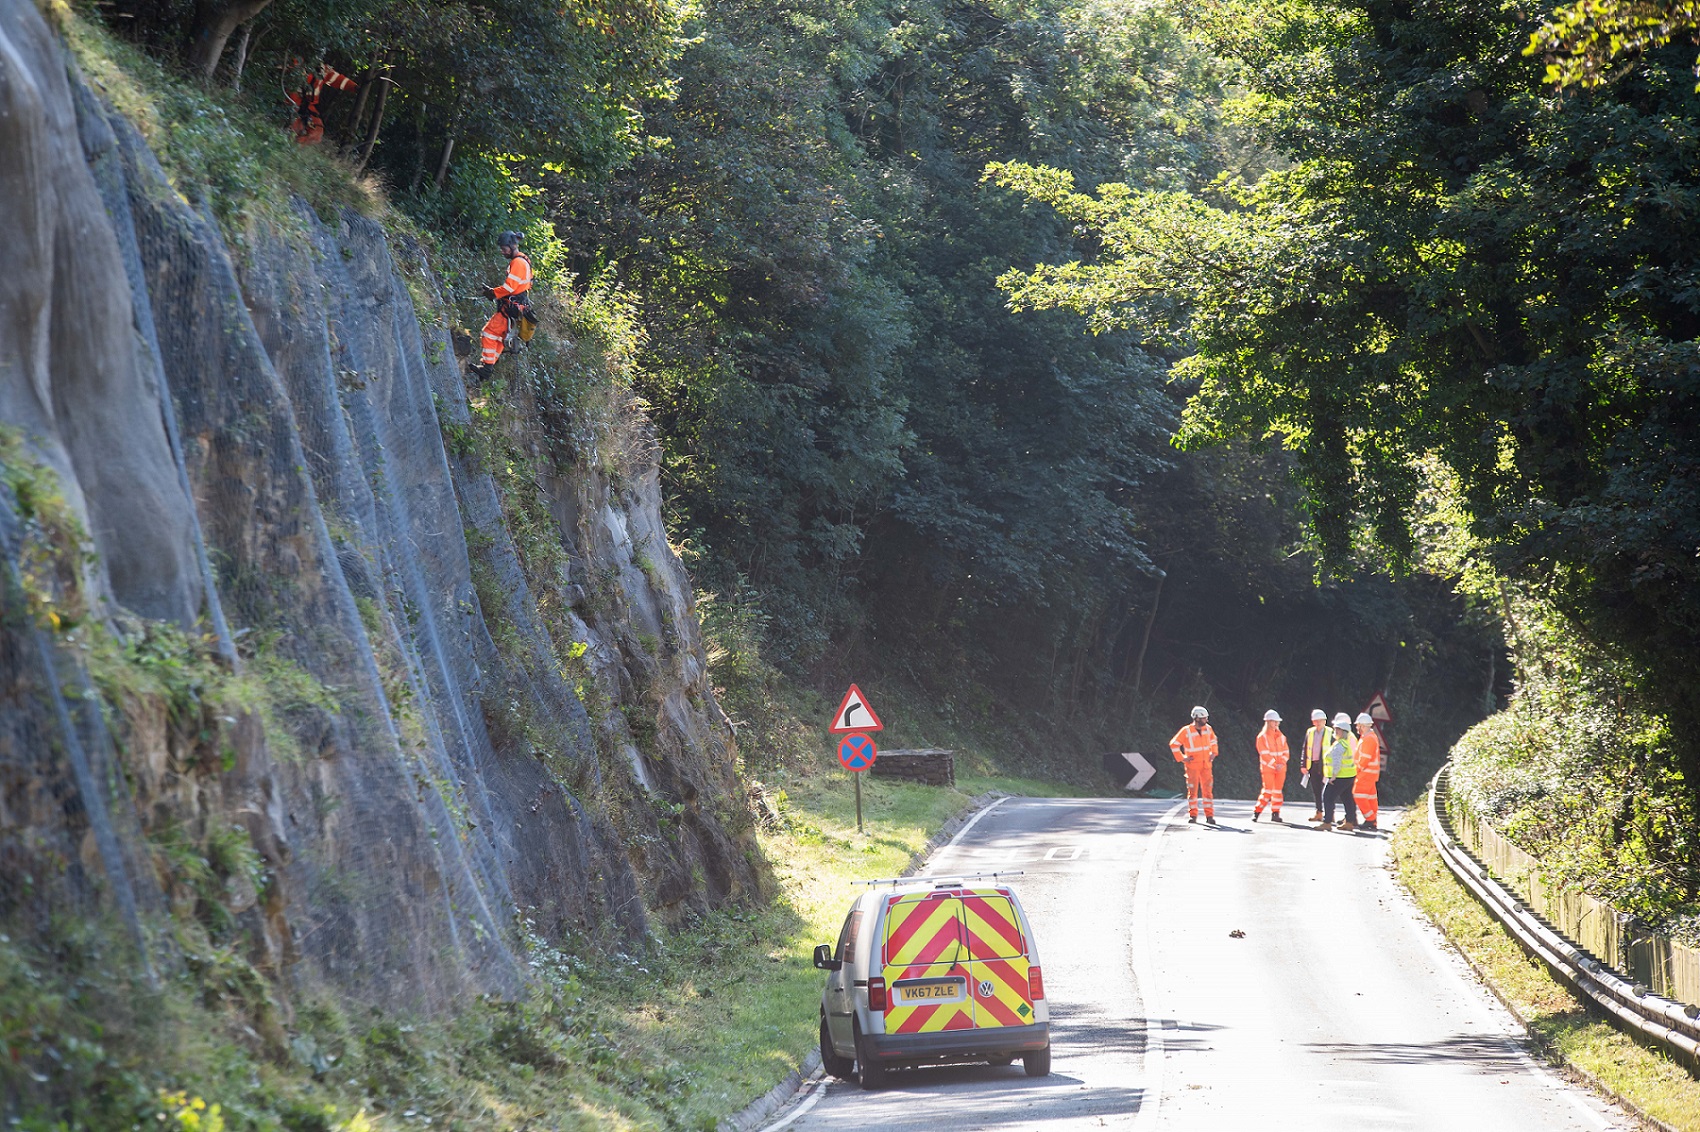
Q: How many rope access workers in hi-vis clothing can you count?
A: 2